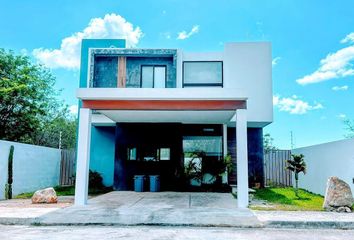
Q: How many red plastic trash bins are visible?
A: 0